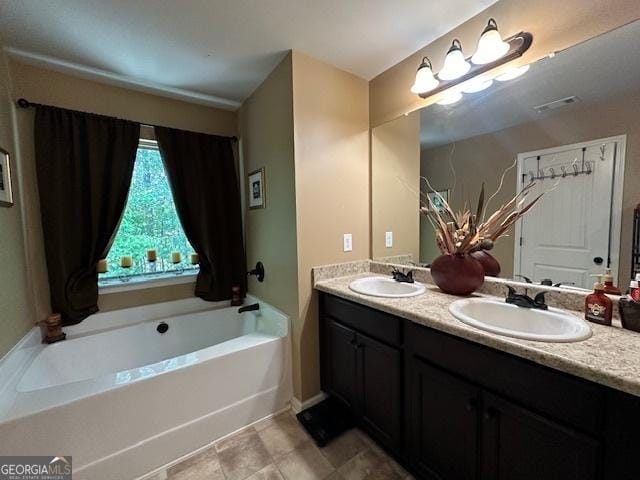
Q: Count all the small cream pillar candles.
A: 5